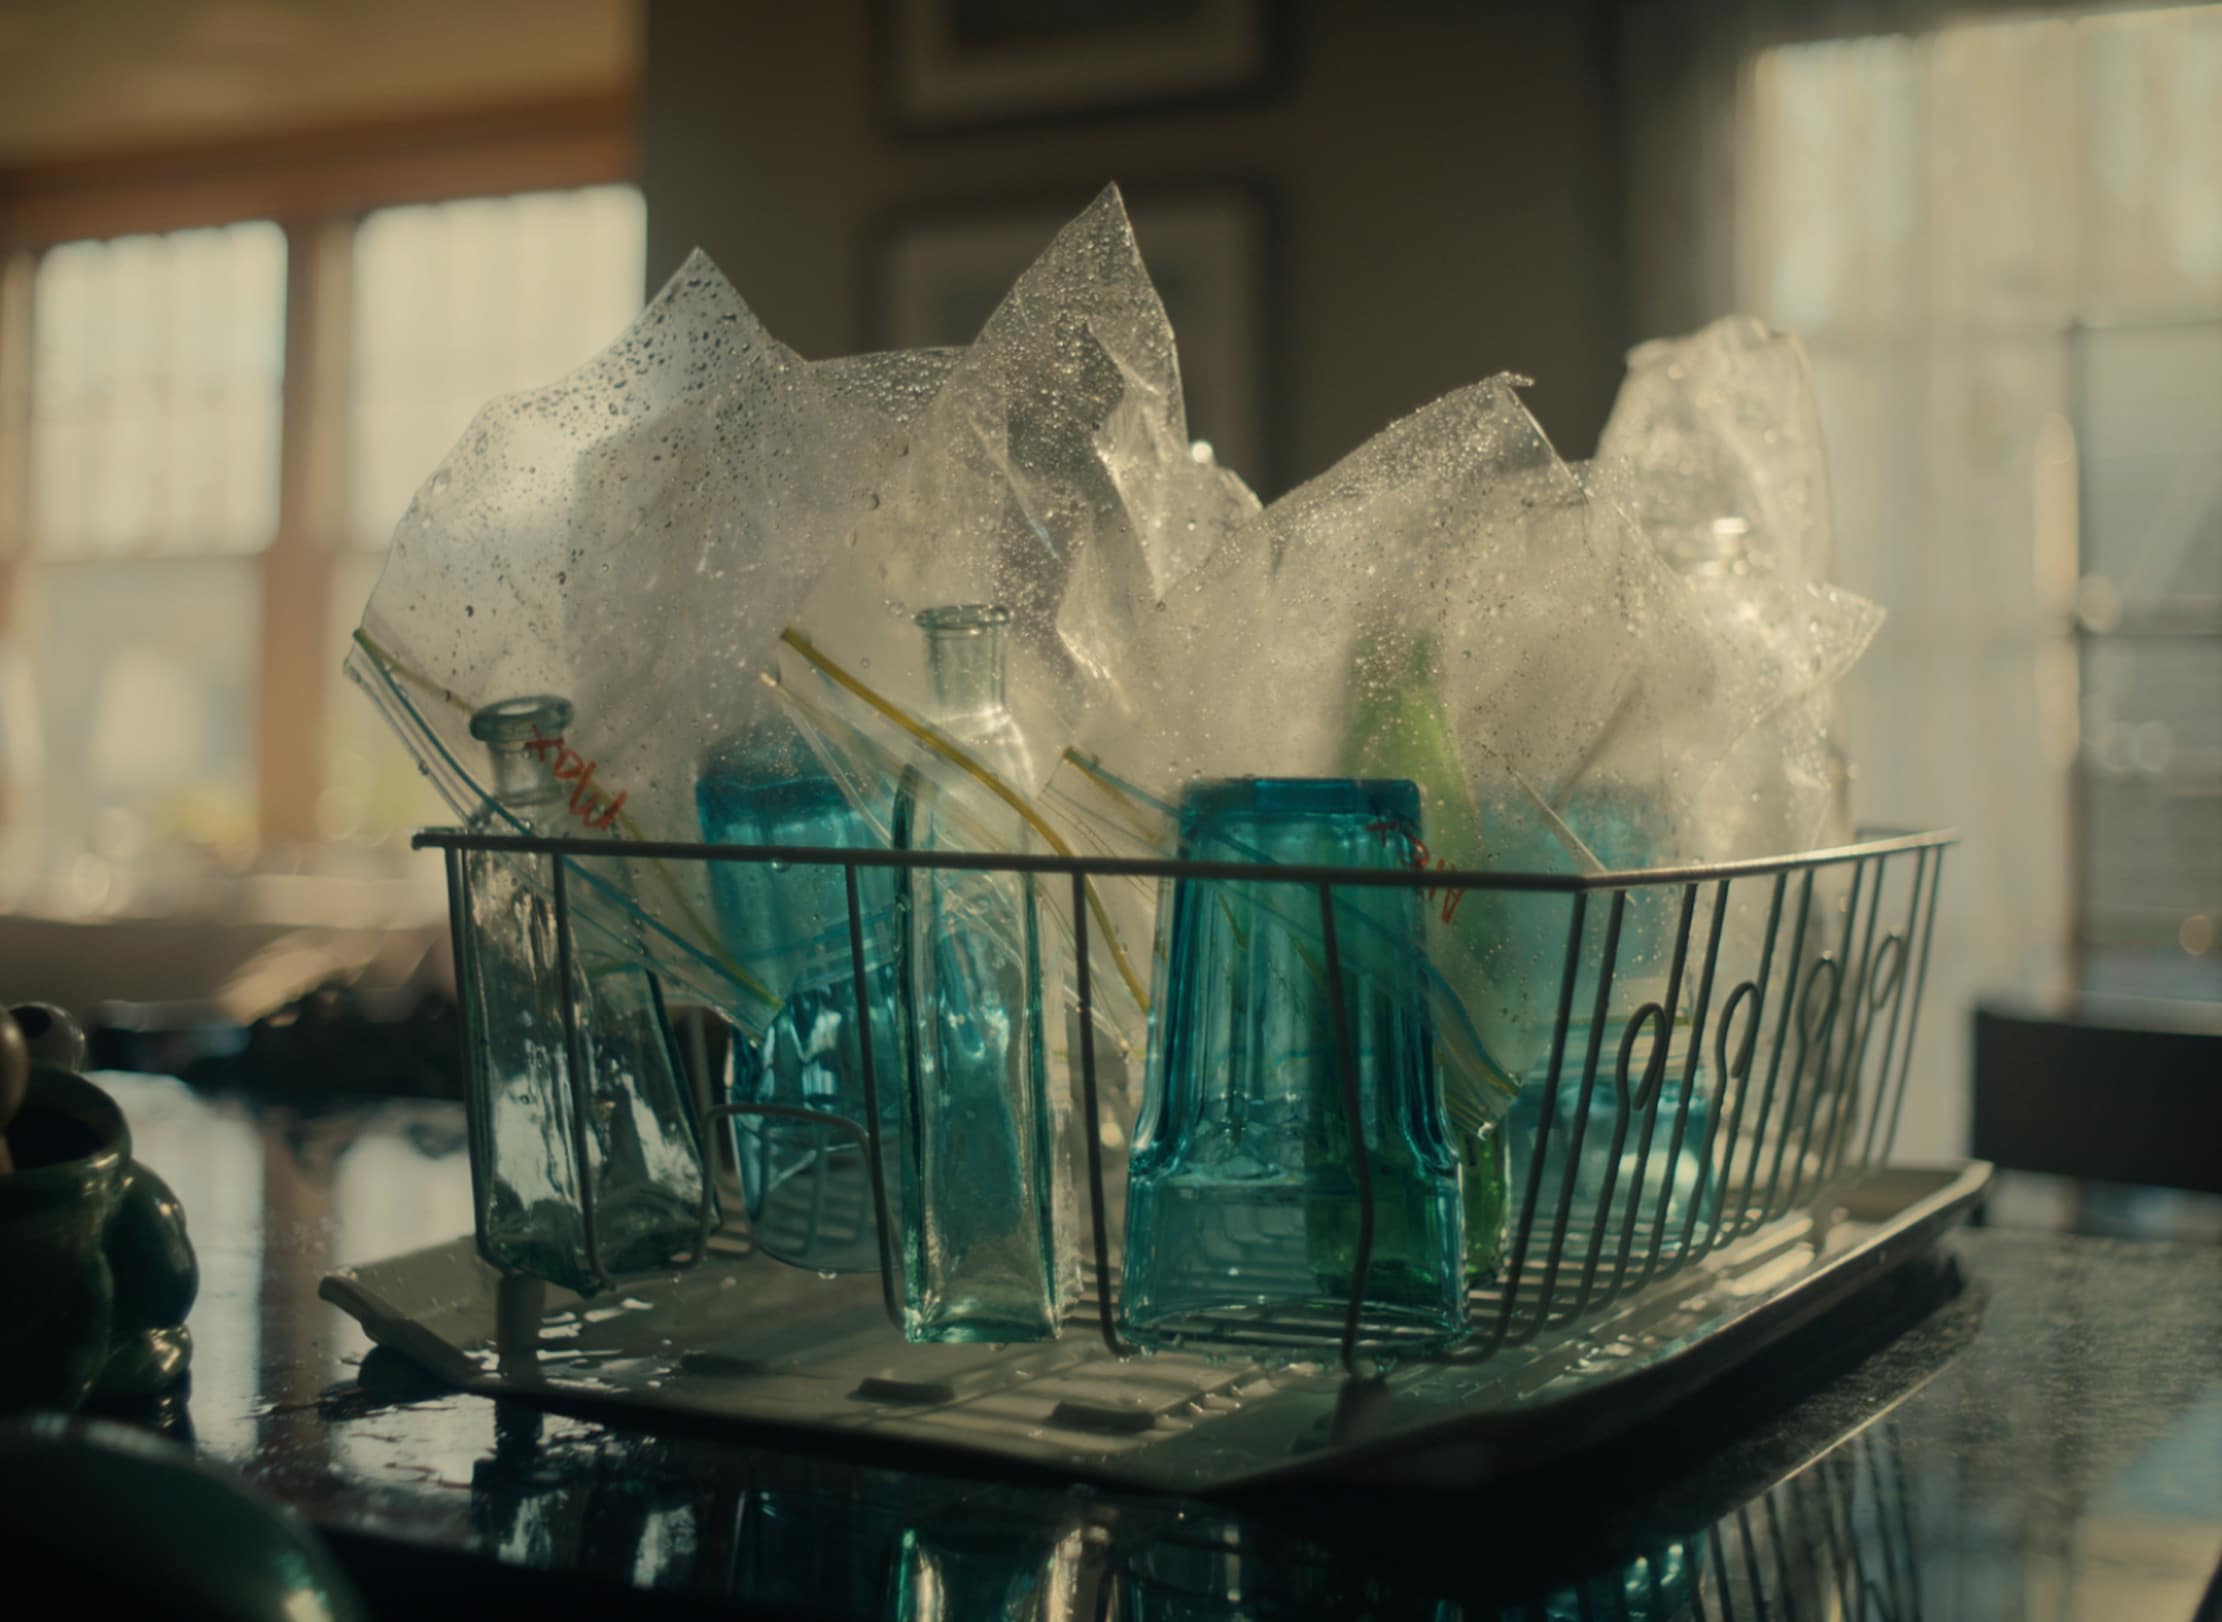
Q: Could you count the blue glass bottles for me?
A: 3